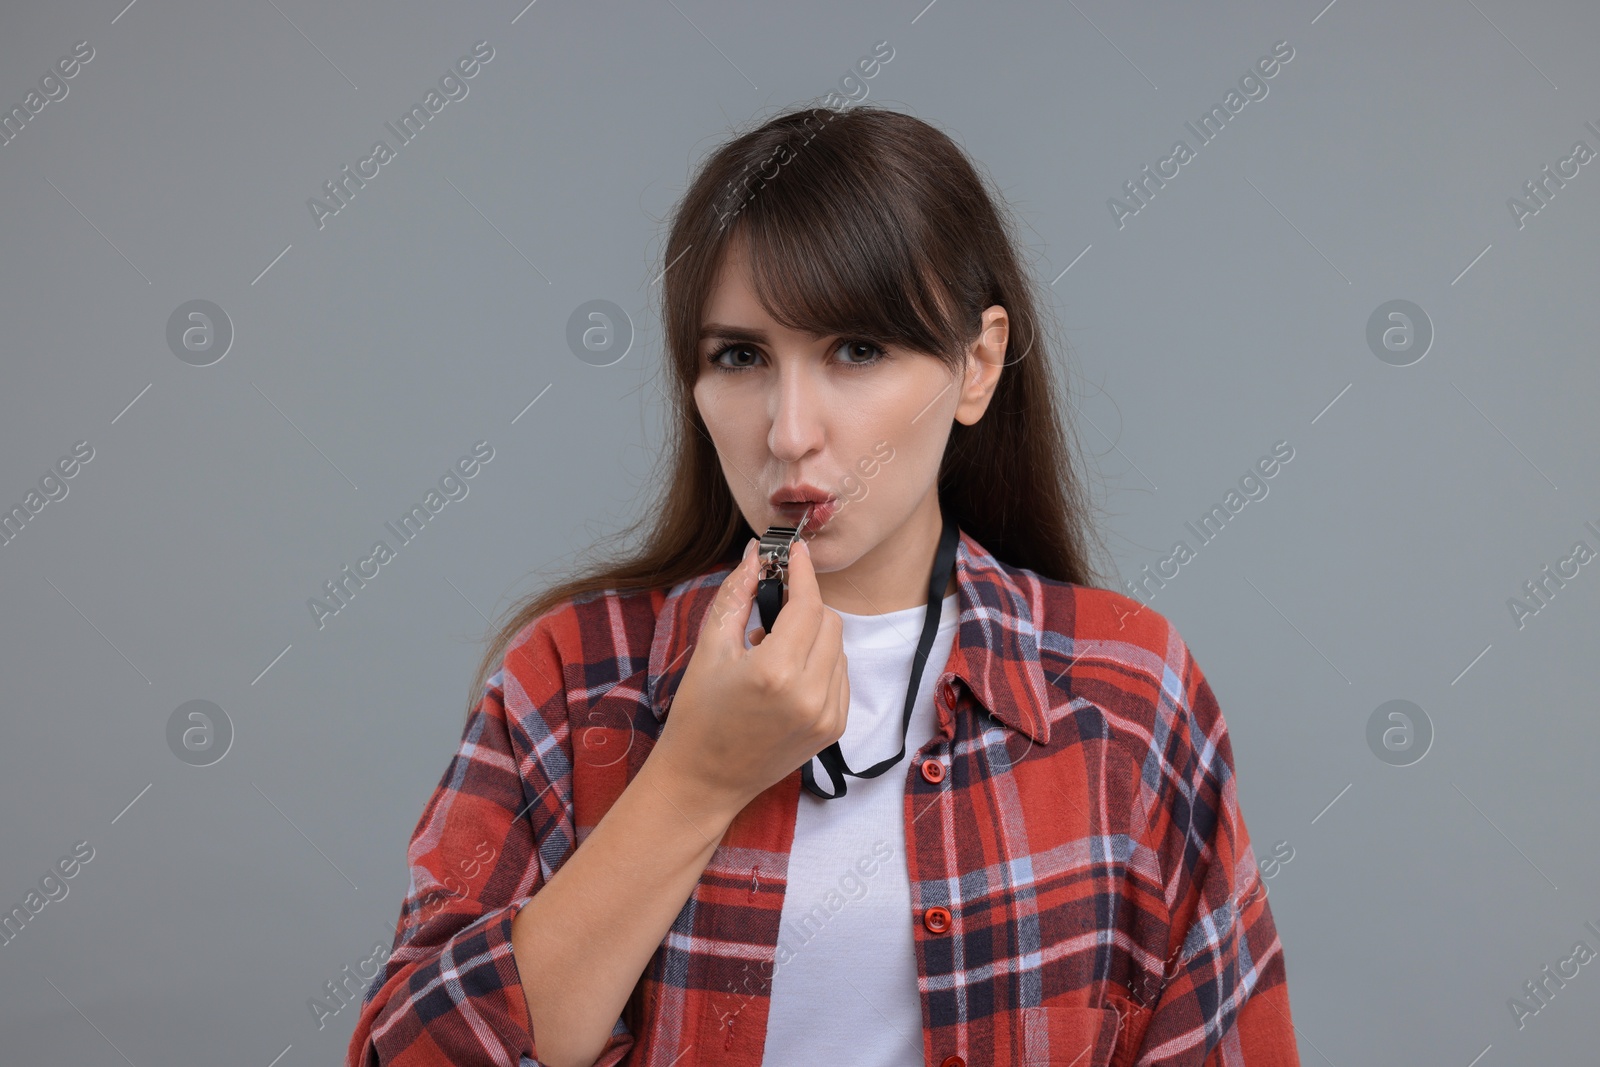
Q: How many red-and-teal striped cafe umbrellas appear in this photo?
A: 0